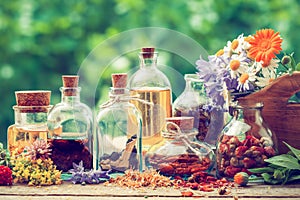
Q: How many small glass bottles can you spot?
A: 7